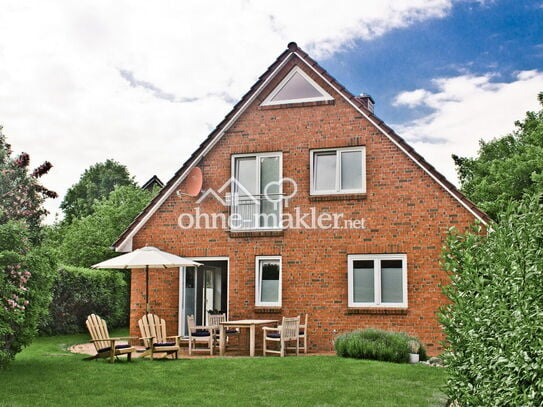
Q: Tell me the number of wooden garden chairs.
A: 6